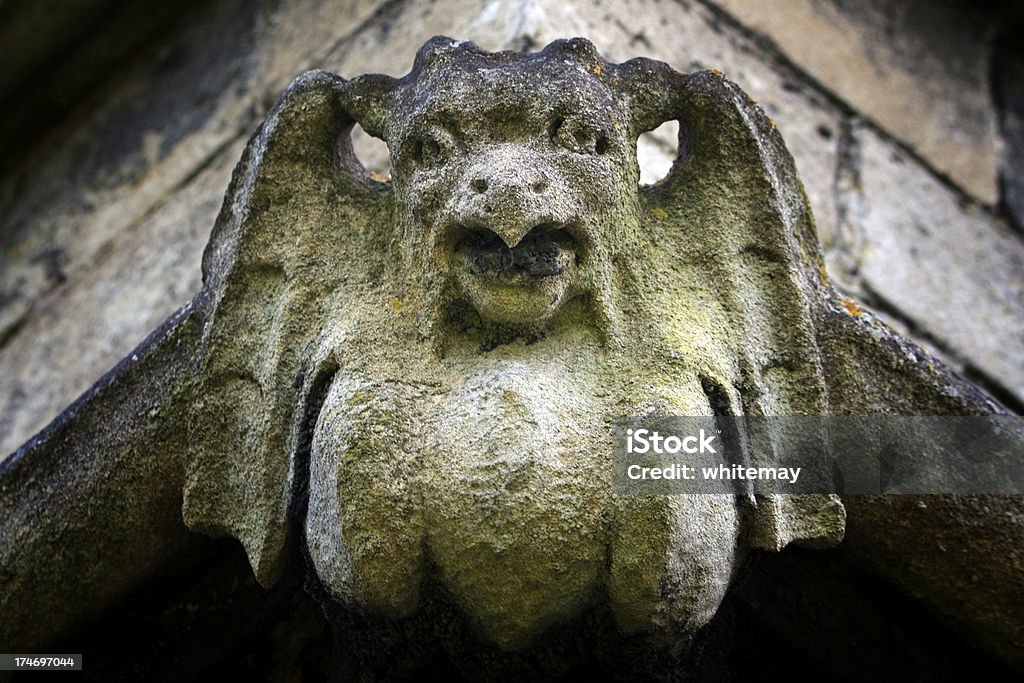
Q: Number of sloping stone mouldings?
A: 2